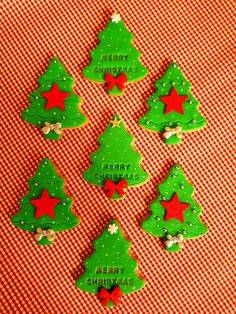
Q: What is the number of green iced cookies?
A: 7